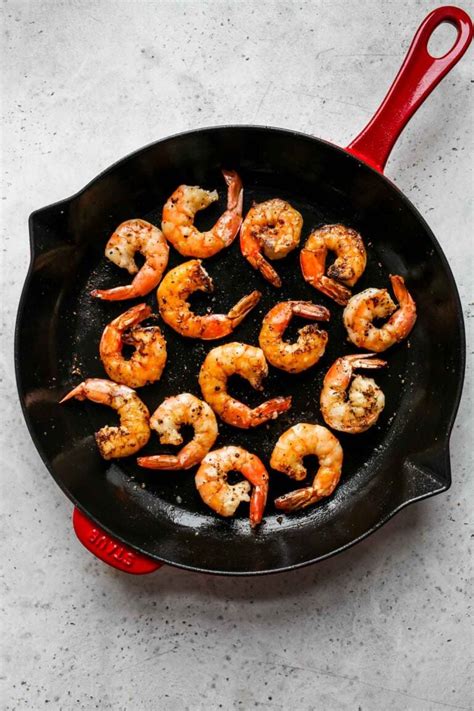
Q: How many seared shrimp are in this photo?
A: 14